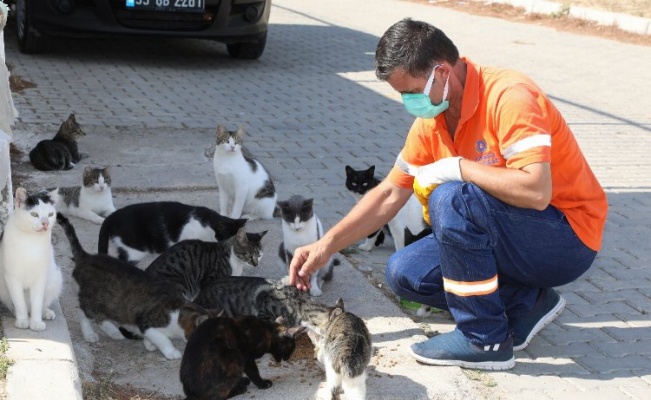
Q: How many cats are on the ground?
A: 12